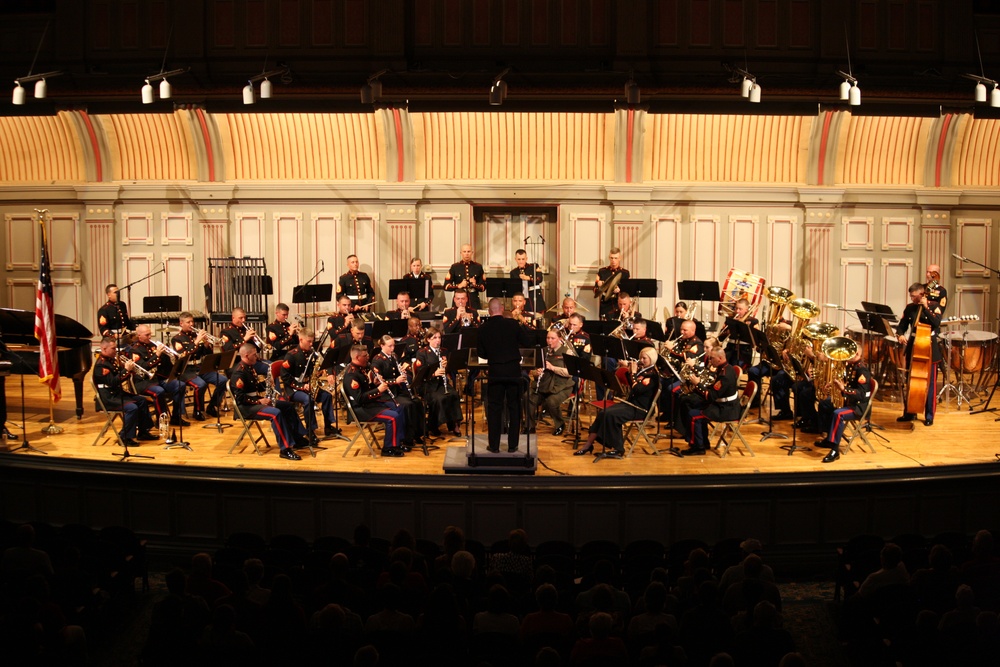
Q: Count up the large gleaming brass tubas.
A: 4